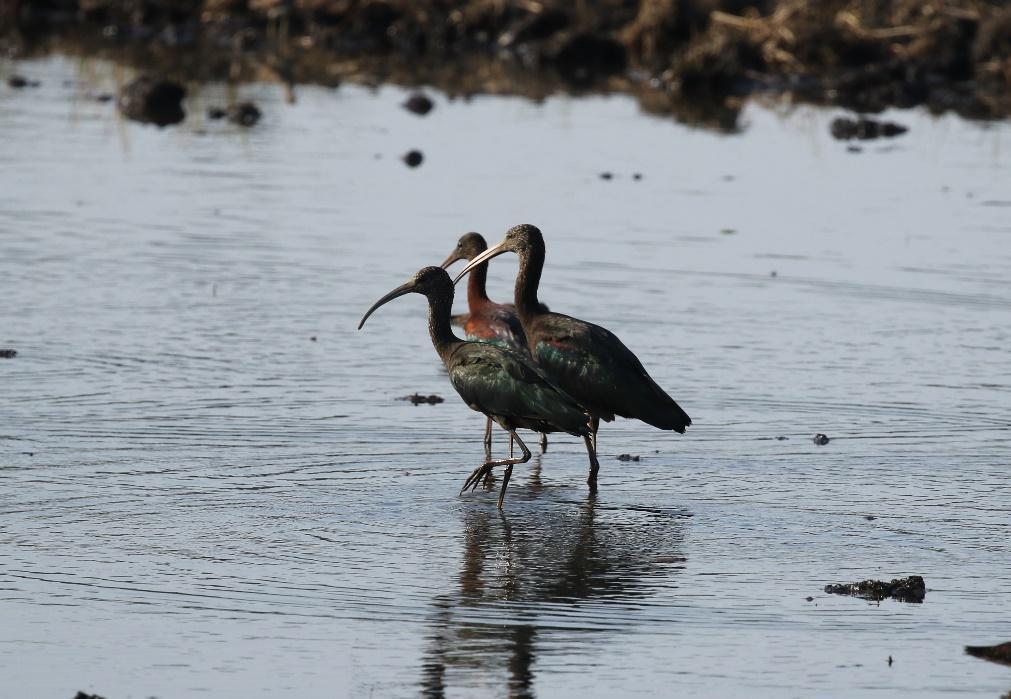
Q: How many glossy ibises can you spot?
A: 3